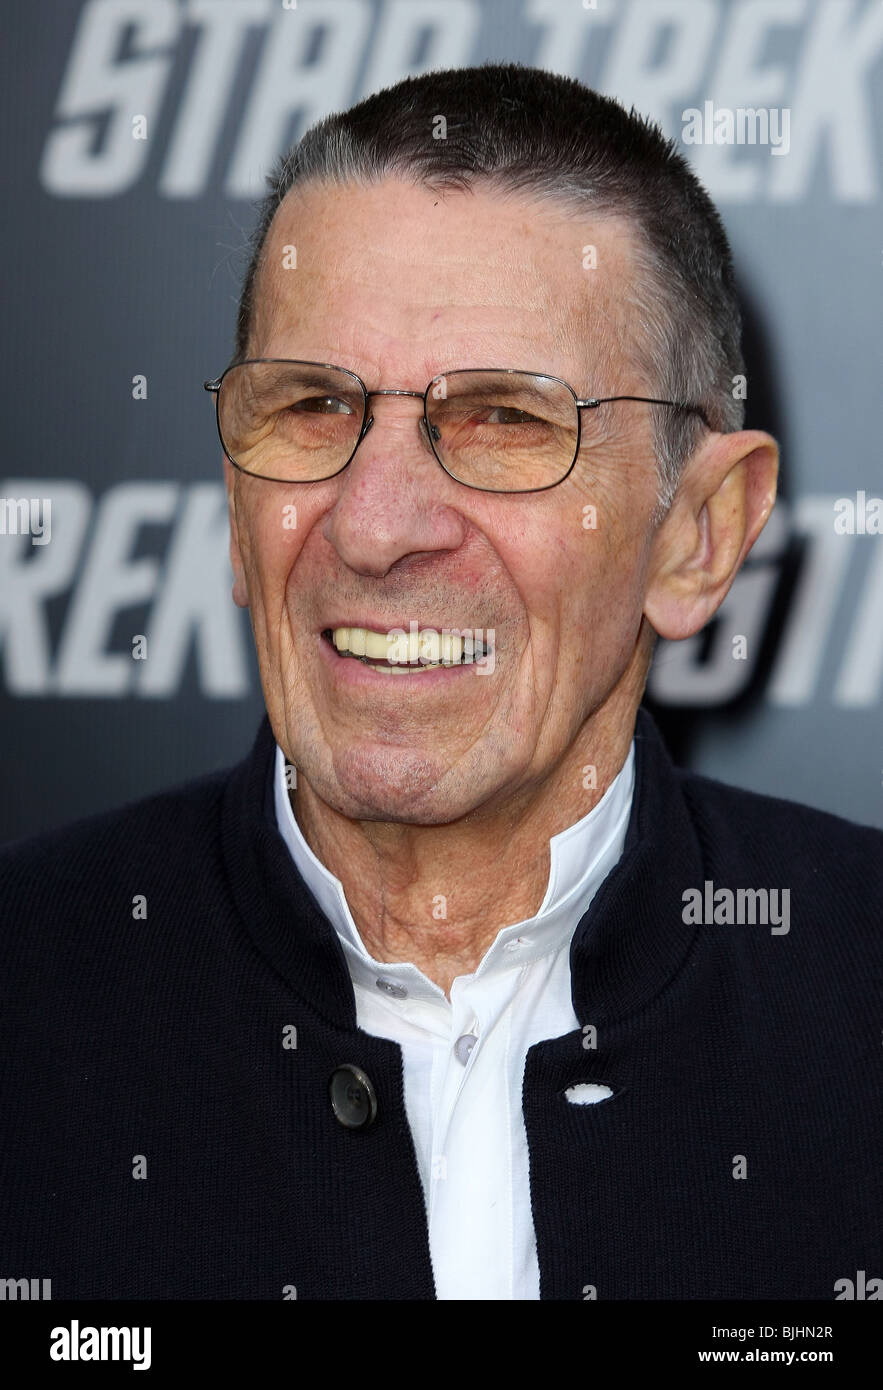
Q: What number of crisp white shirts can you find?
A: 1